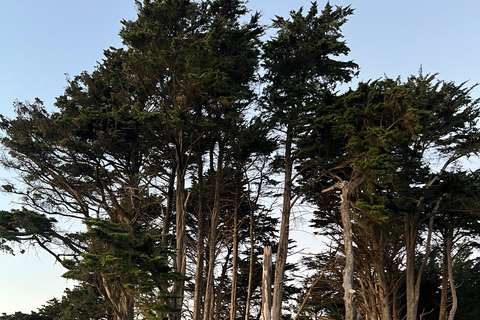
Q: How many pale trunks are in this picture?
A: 2